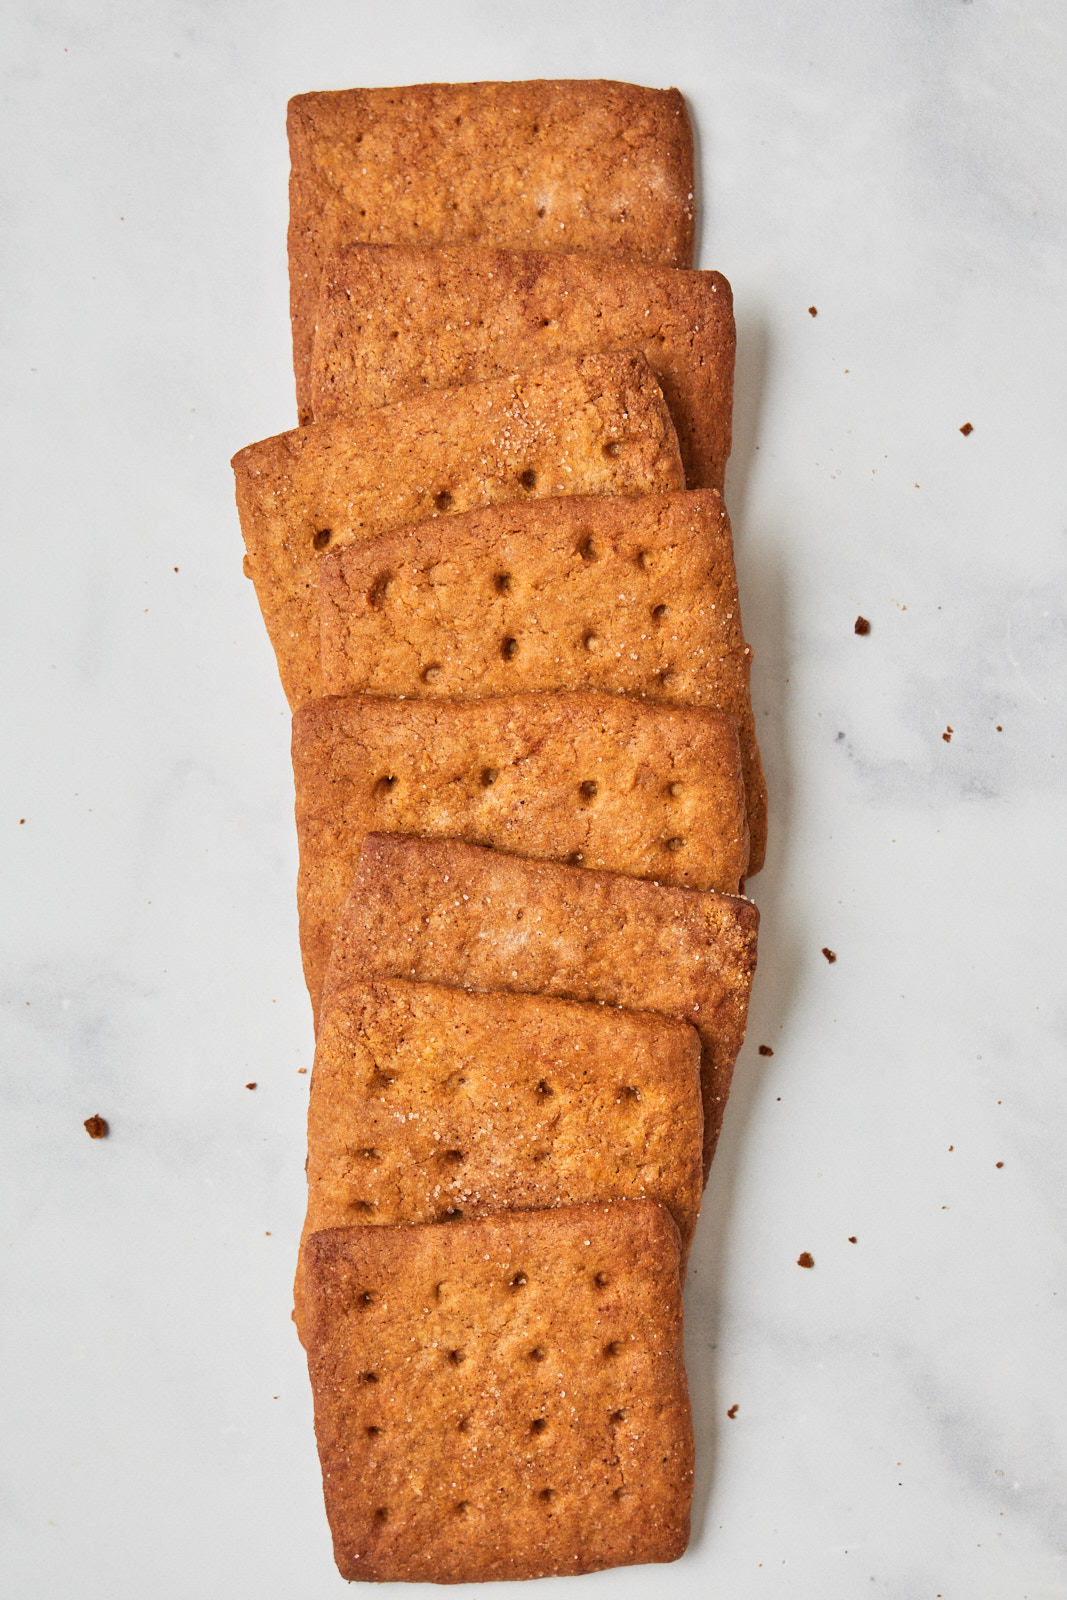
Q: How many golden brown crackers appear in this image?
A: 8